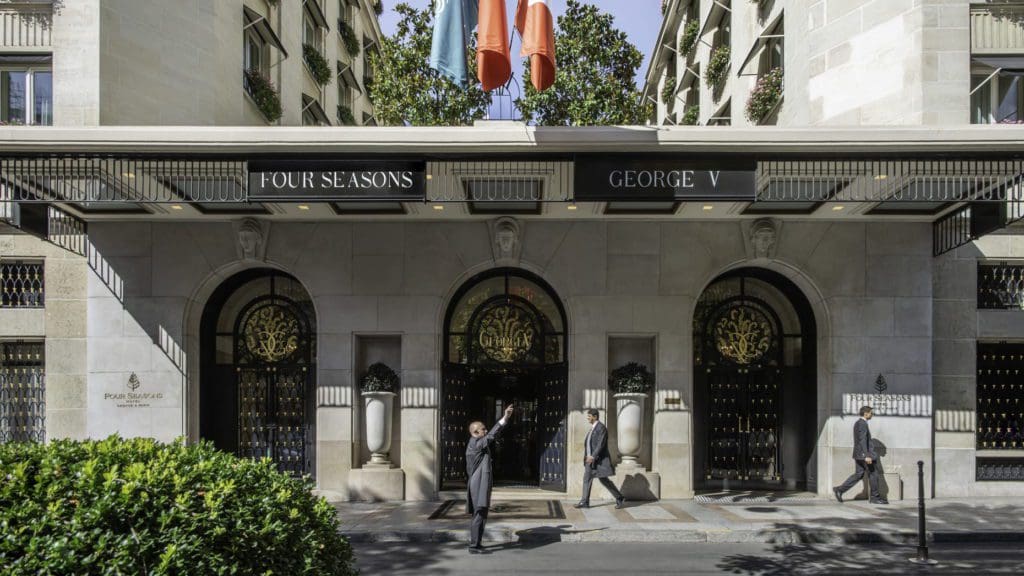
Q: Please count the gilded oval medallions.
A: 3